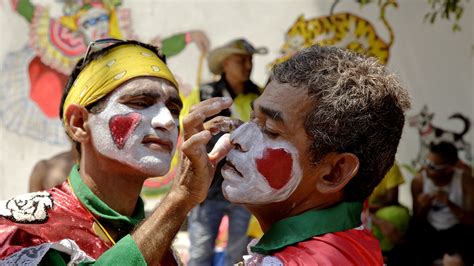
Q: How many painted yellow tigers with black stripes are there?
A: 1